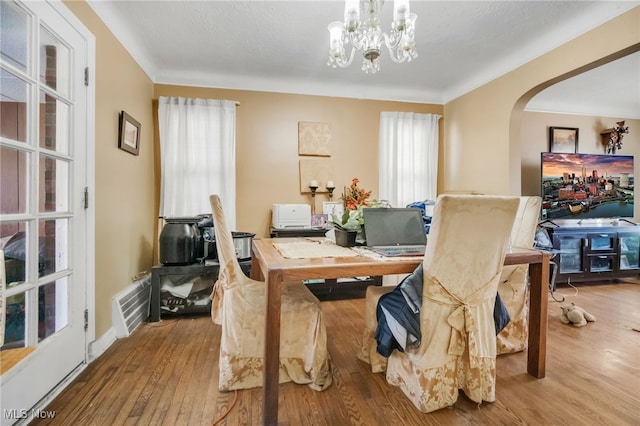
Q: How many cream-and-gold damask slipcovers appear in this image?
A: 3